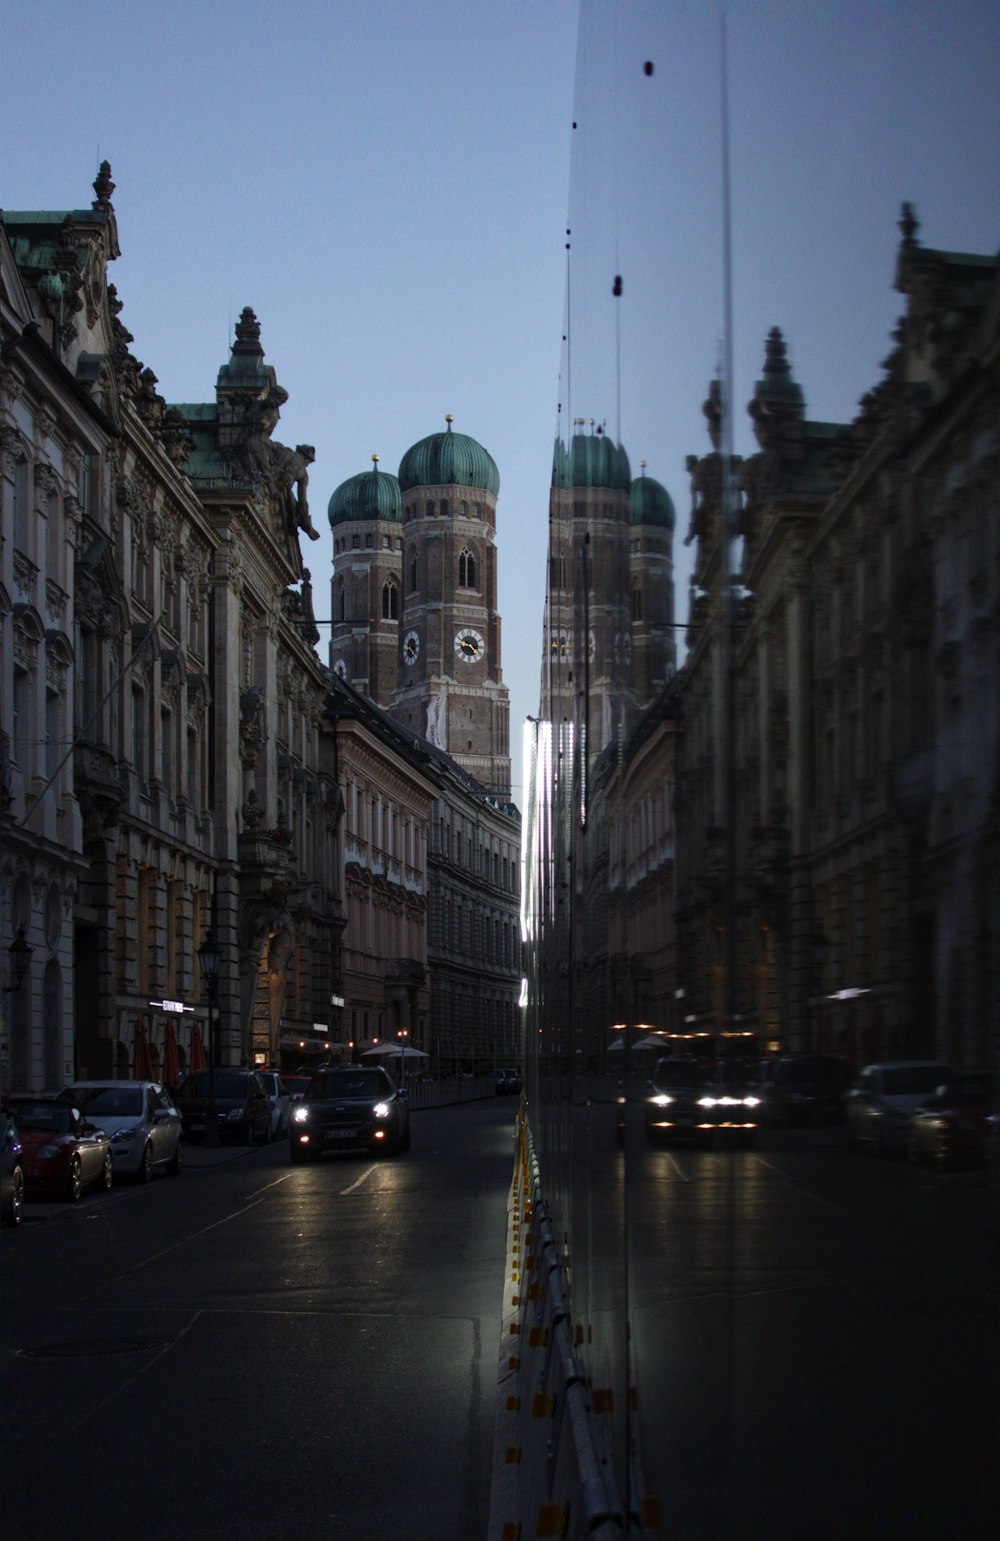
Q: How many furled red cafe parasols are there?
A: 3